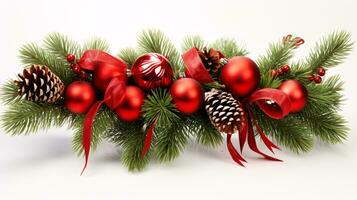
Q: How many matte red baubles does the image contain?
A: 6